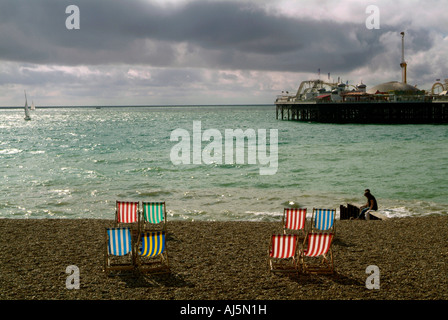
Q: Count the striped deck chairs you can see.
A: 8